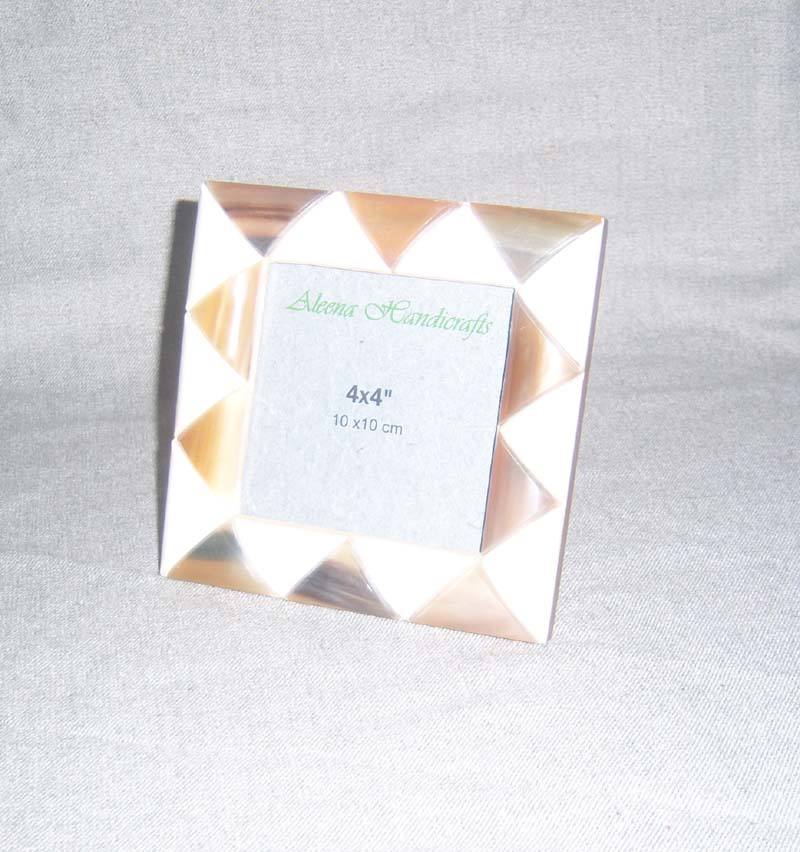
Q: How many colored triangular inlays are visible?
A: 10